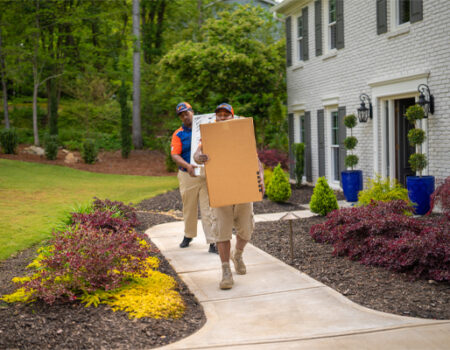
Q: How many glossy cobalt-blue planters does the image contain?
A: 2